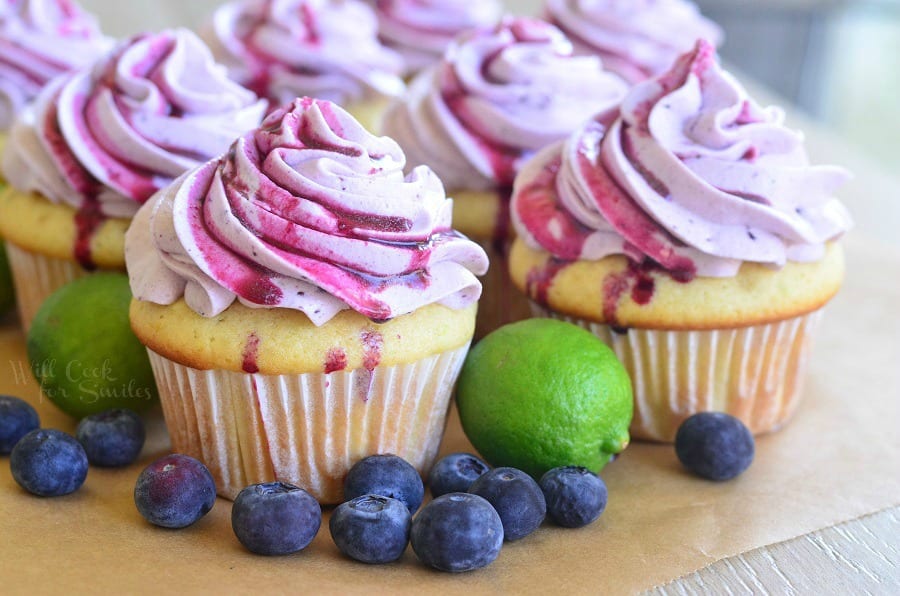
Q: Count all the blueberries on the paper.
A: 12